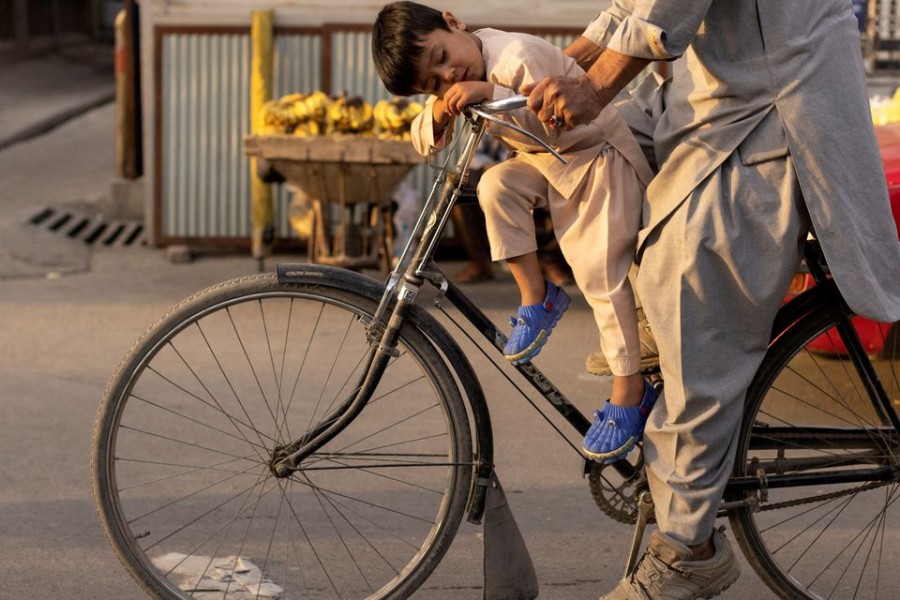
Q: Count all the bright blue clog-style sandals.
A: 2